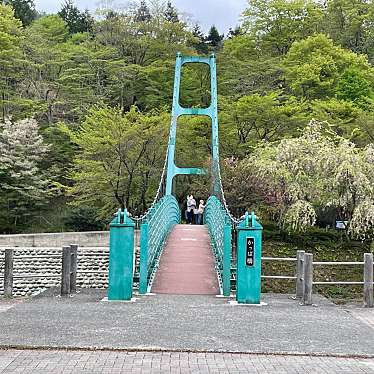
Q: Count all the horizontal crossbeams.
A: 3